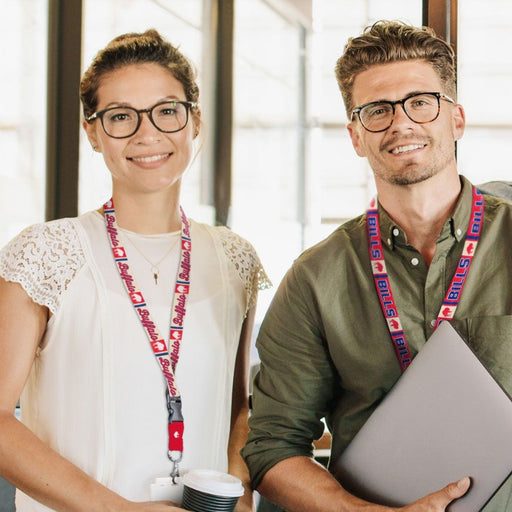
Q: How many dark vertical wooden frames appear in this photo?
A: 3